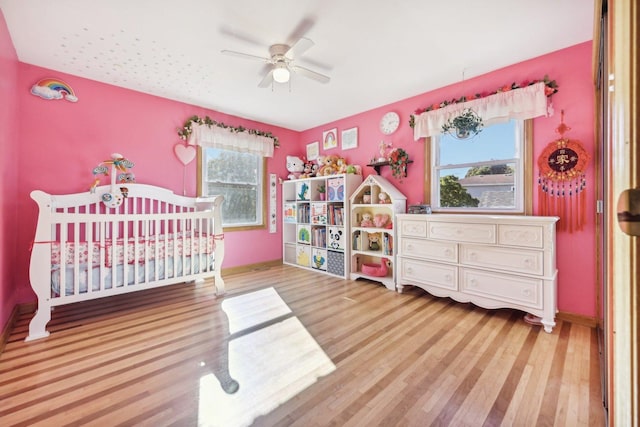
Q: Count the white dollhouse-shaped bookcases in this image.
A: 1